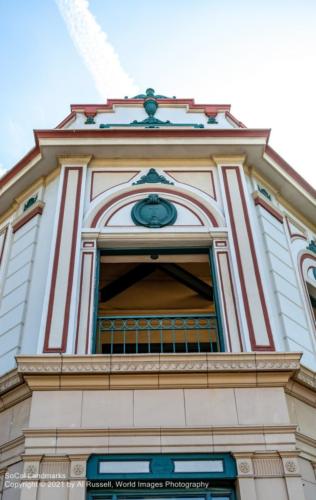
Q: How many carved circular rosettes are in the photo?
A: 4